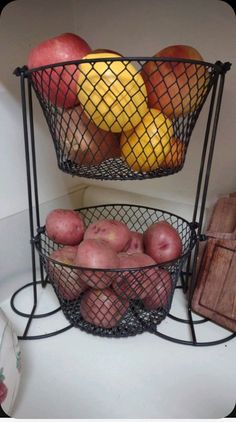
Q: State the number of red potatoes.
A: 9